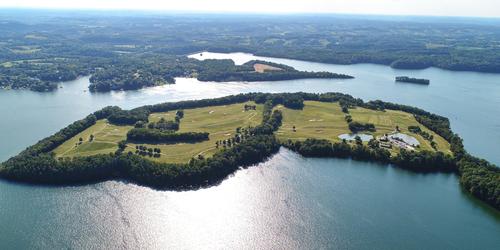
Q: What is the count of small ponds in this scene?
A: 2